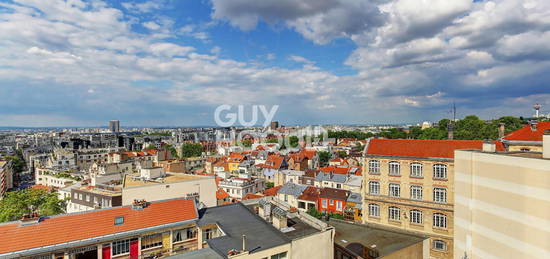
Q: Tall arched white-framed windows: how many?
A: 12